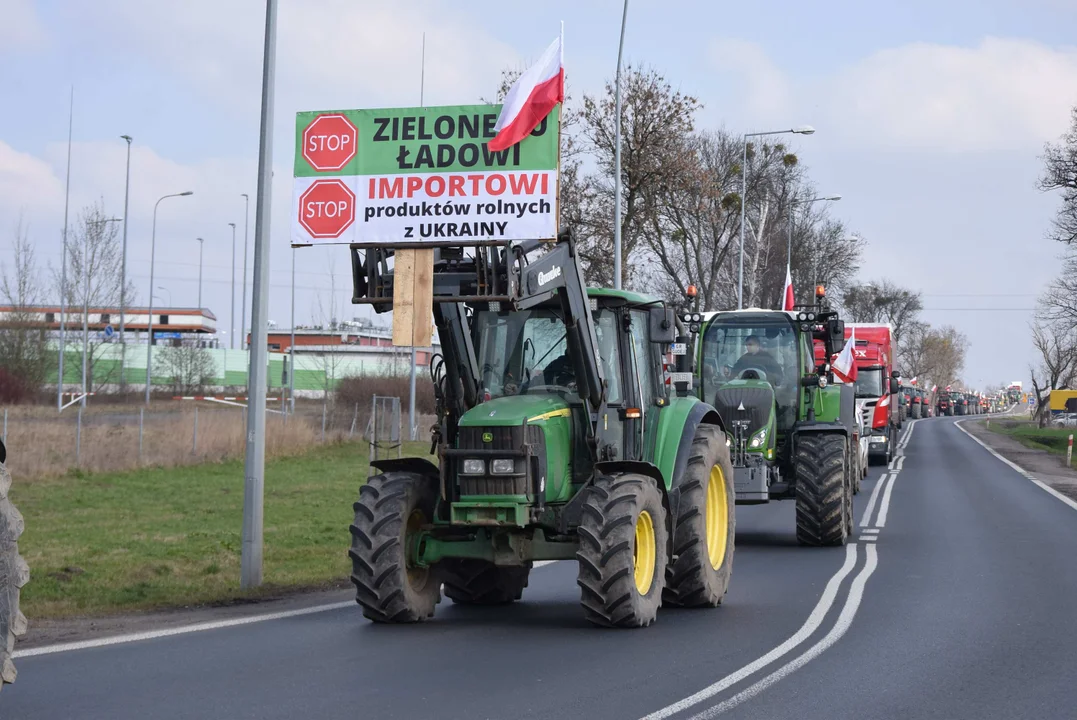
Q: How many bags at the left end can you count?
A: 0